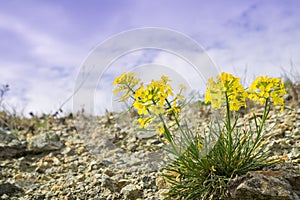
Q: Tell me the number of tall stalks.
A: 4